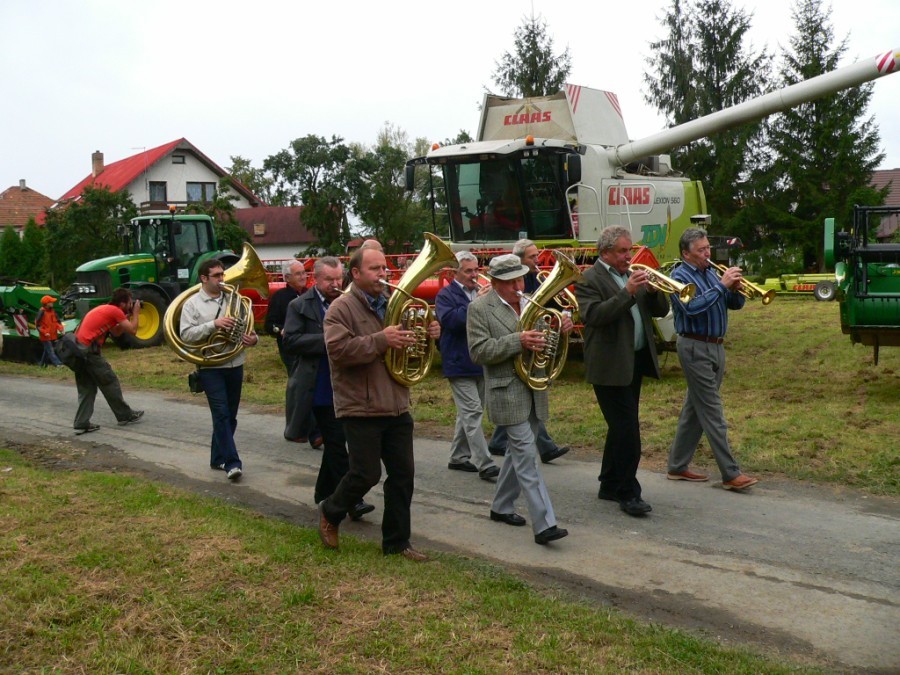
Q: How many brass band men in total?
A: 10